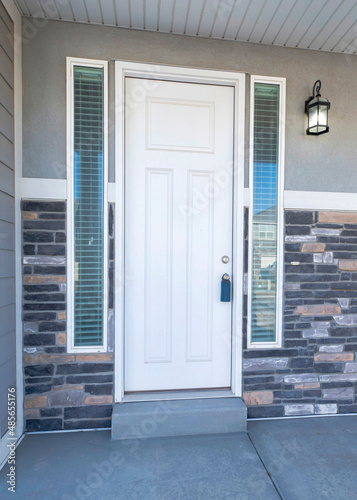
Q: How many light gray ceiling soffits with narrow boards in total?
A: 1